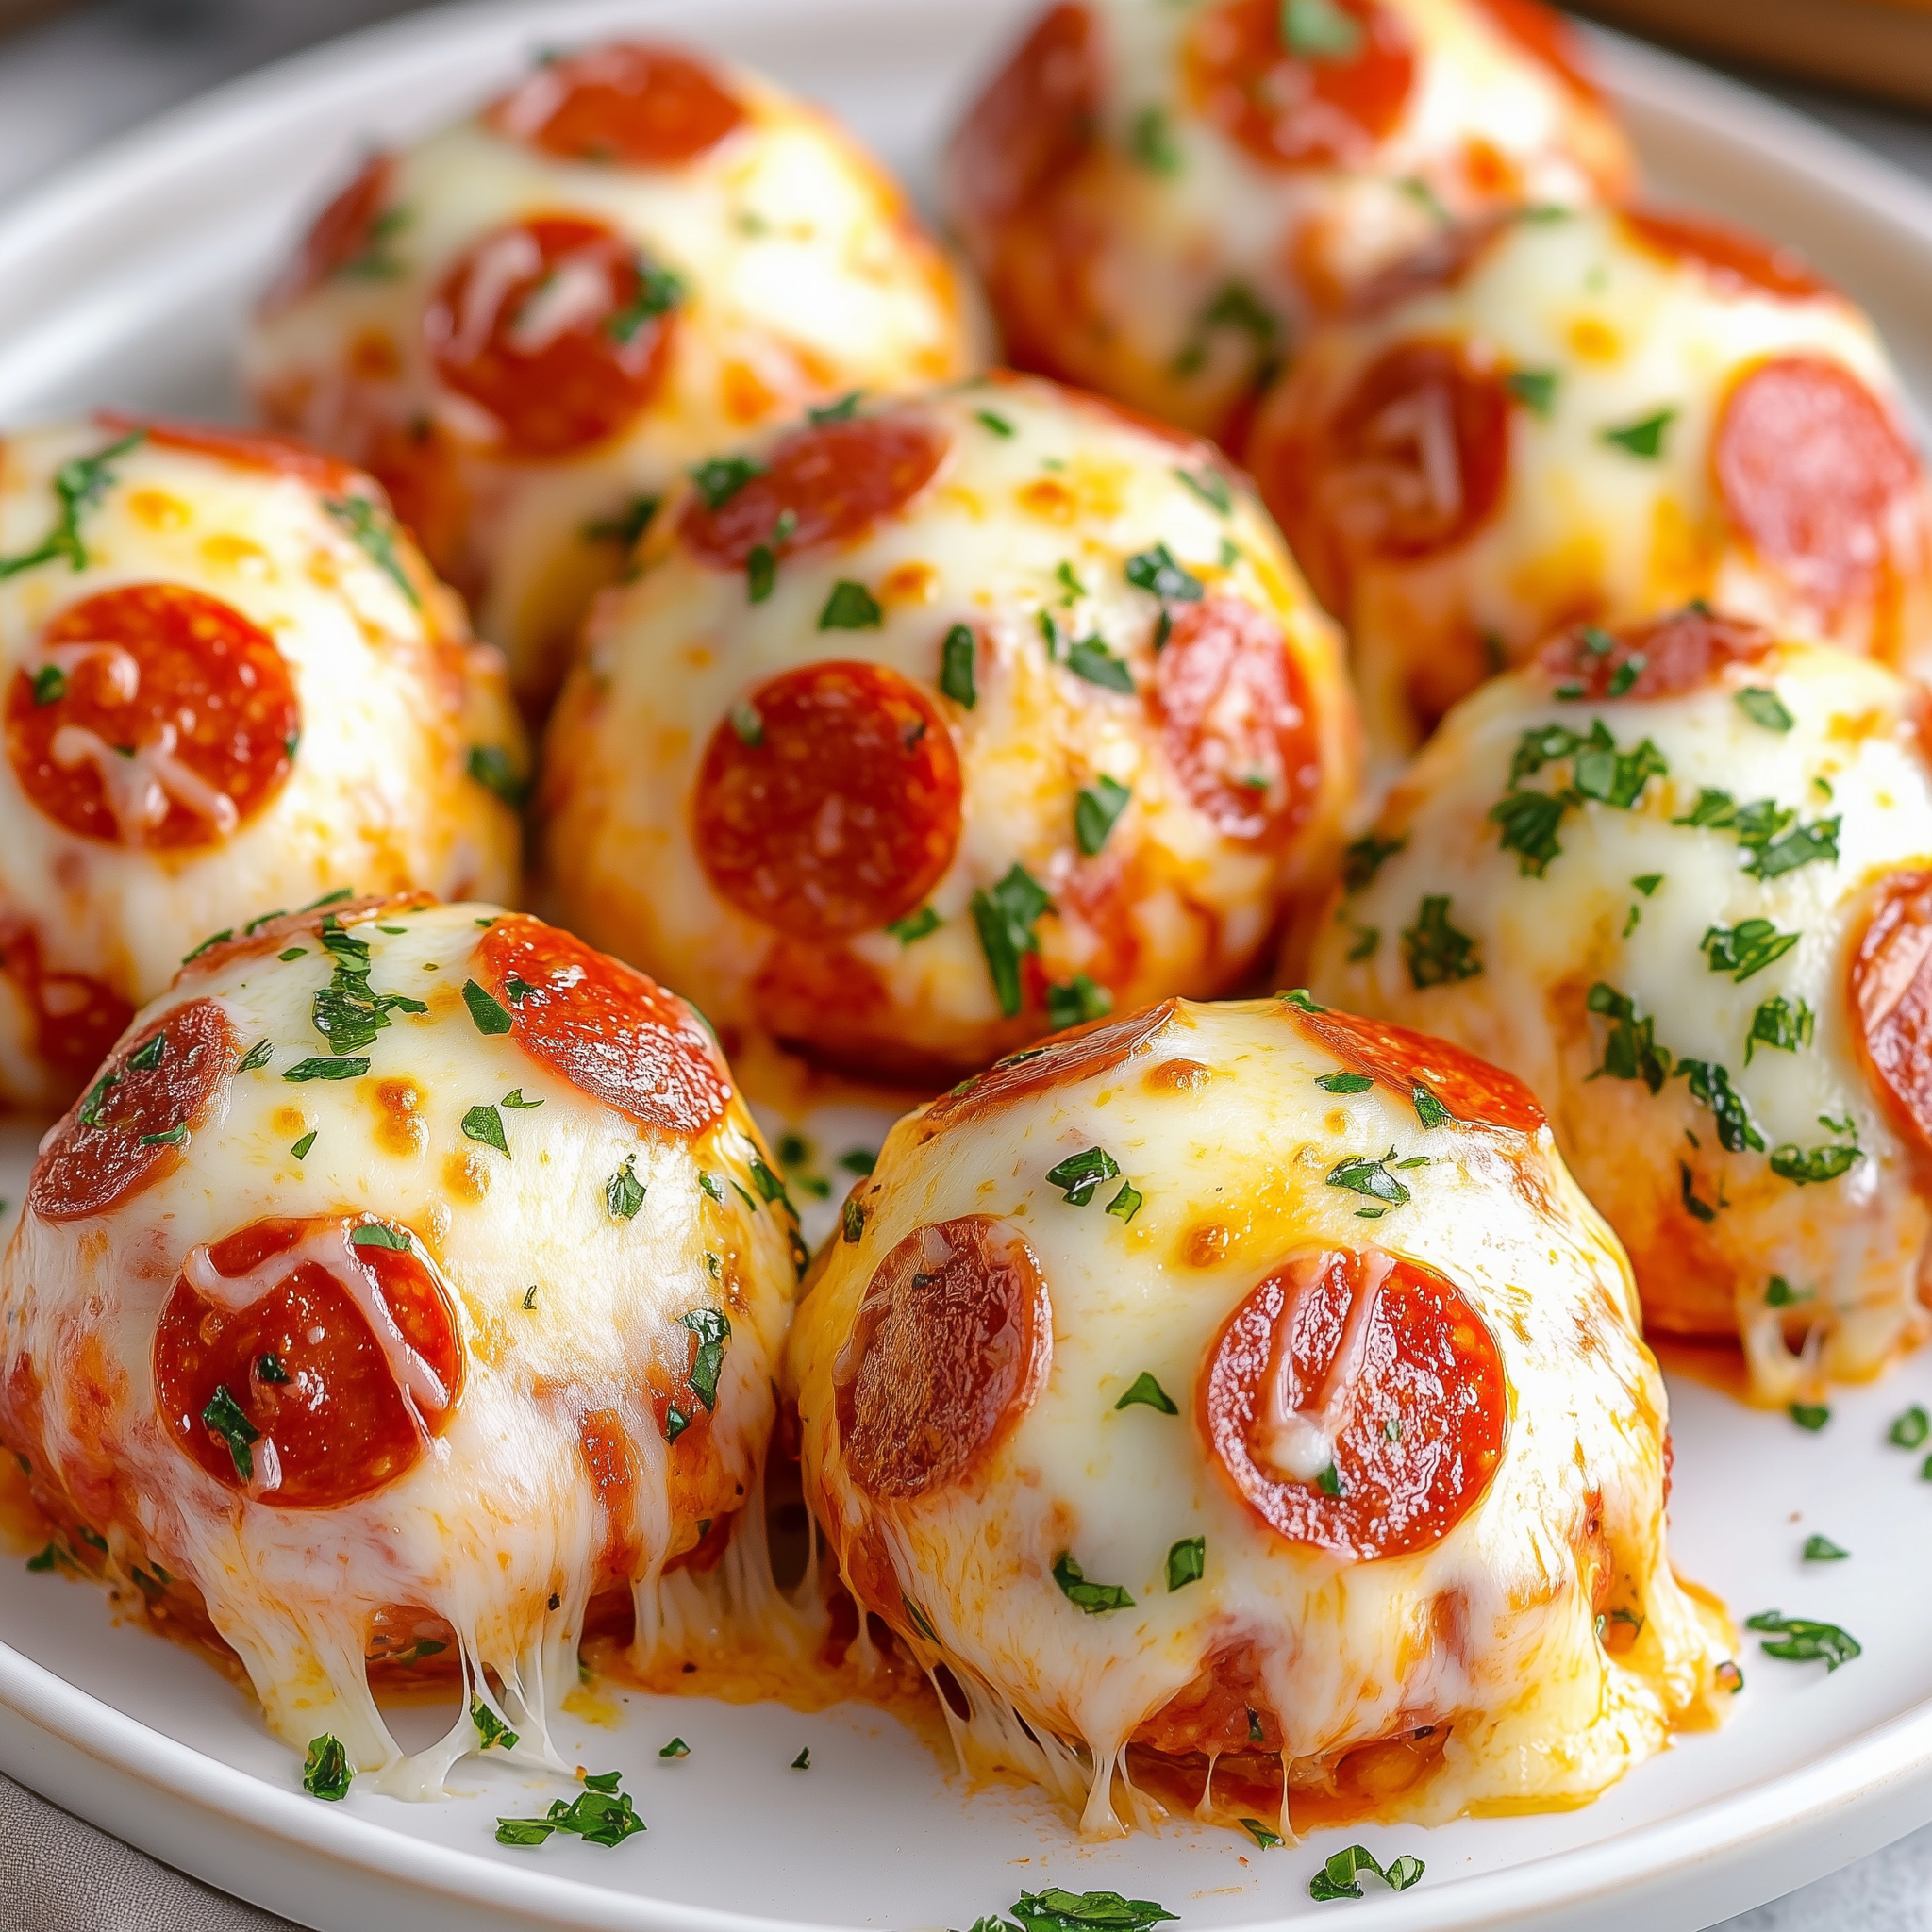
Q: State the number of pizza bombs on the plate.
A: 8